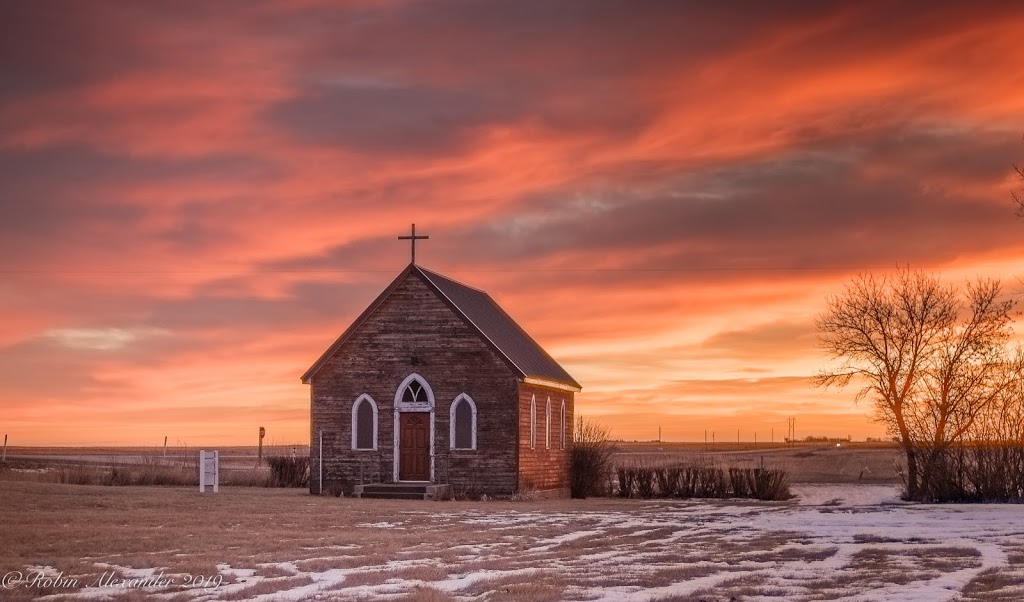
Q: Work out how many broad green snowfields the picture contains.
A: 0